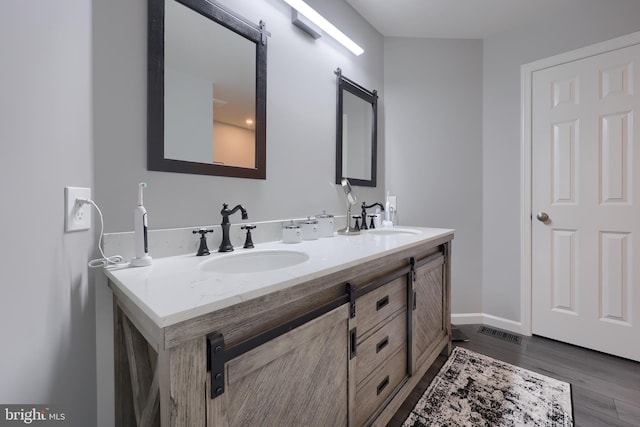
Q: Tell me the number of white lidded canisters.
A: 3